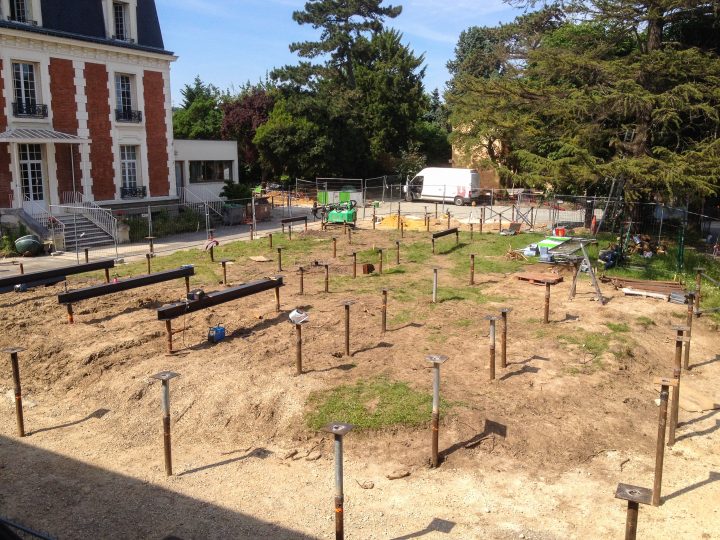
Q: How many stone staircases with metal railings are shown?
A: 2